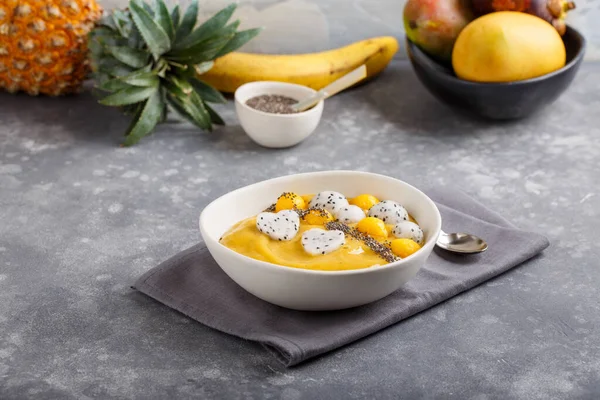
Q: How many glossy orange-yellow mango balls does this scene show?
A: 5